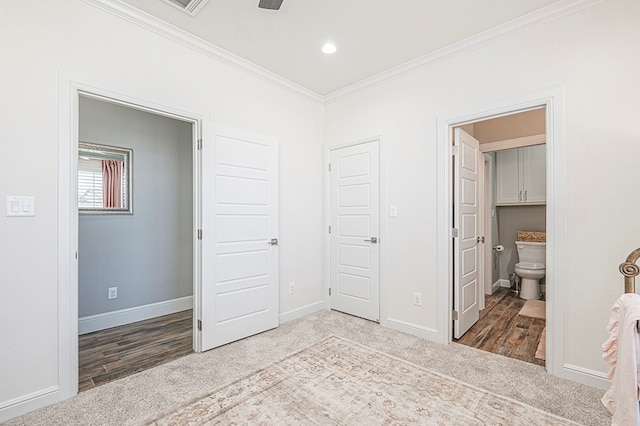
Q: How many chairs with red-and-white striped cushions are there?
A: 0